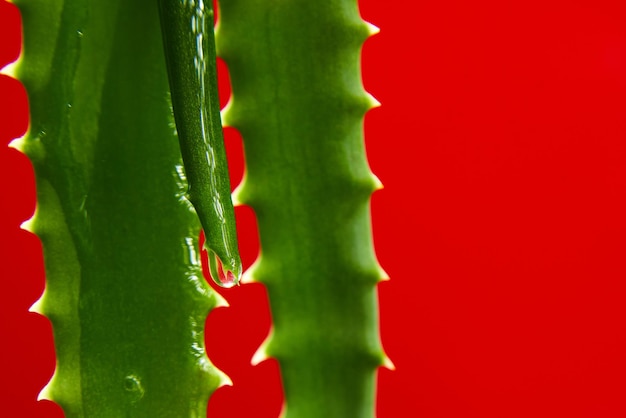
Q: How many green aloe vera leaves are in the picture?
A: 3